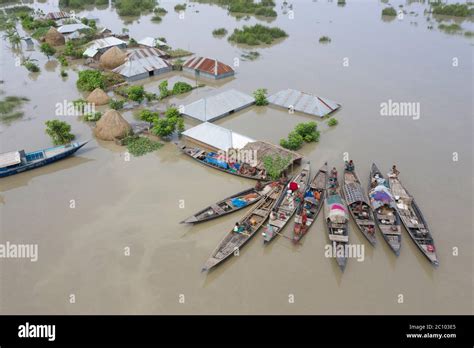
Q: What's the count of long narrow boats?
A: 10